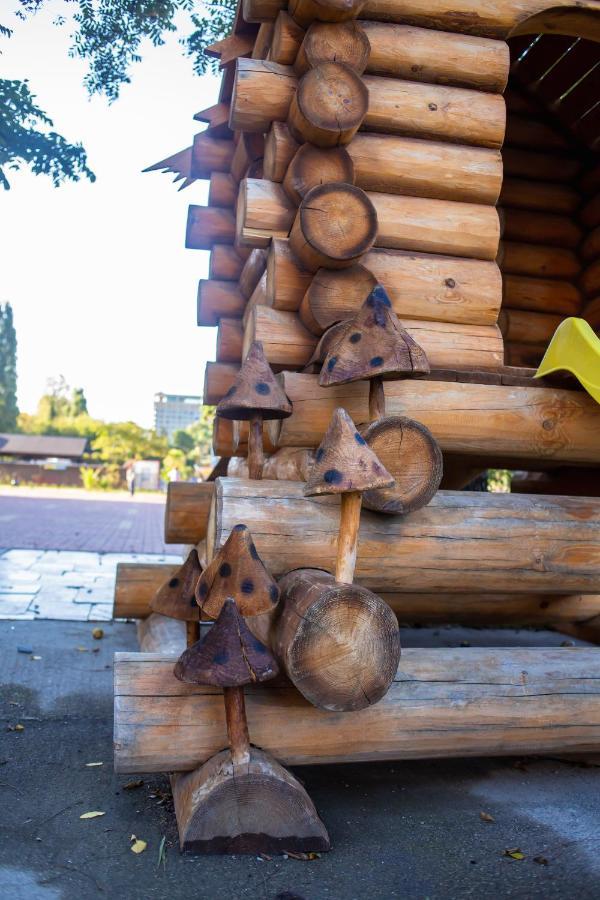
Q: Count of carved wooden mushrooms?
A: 6